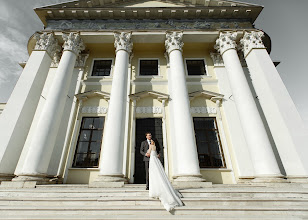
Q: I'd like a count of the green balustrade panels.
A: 0